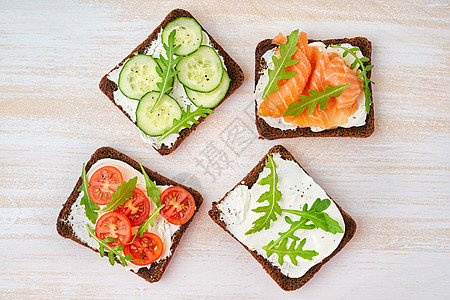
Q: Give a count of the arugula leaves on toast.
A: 14